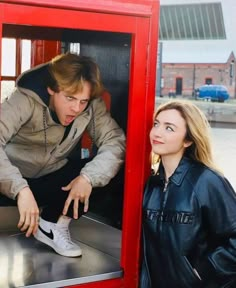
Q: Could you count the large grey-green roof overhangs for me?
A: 1